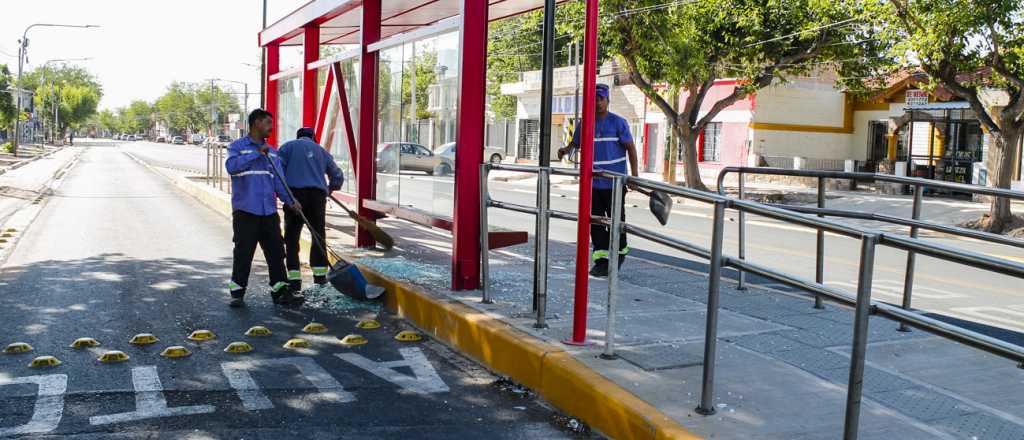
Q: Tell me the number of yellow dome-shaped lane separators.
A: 14